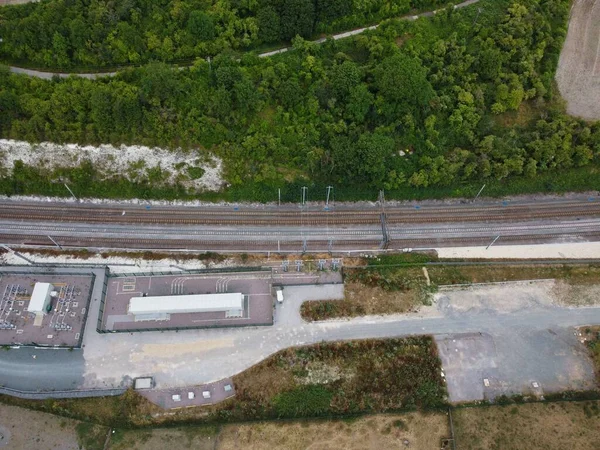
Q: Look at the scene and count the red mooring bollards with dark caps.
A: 0